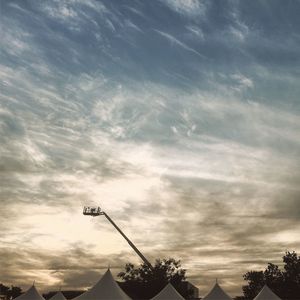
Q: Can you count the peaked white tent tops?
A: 6